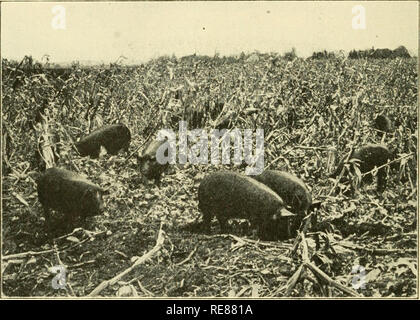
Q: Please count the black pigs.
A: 7